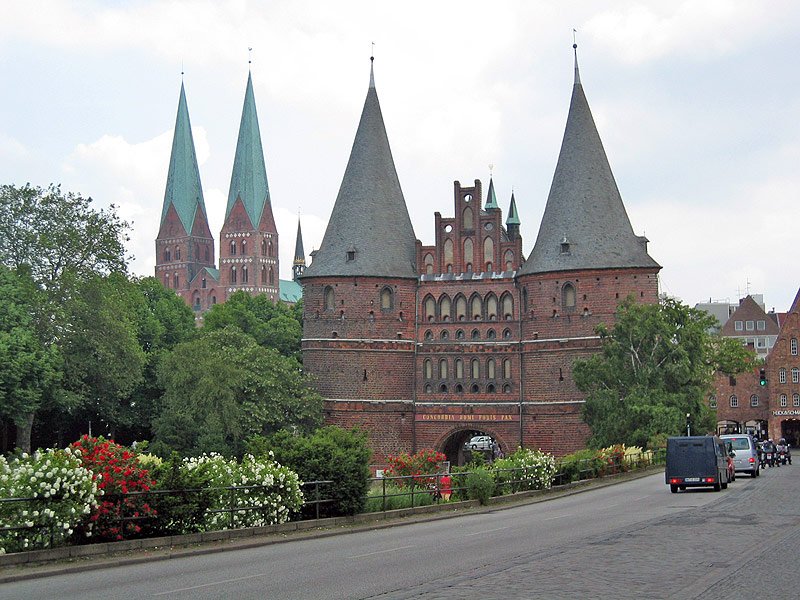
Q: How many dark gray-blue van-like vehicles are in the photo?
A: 1